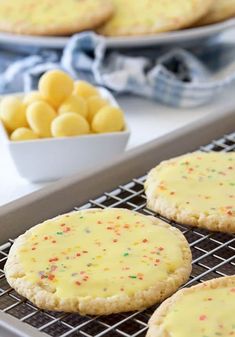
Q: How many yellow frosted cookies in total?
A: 6